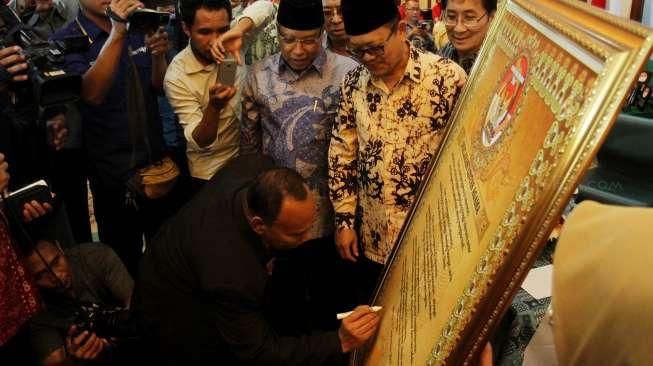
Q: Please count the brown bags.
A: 1